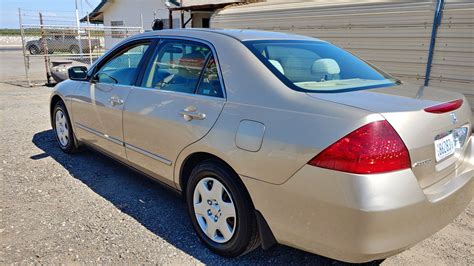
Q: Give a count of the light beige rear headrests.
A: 2